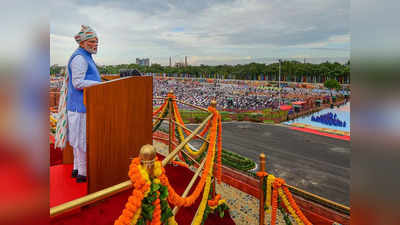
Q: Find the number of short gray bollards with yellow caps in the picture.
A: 0